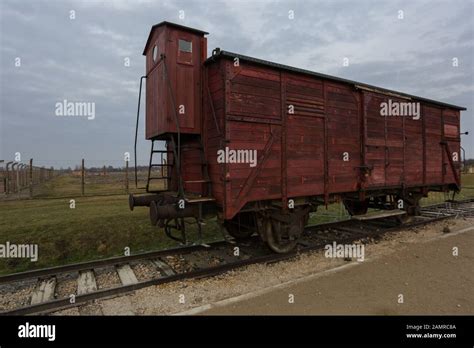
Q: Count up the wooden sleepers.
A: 4